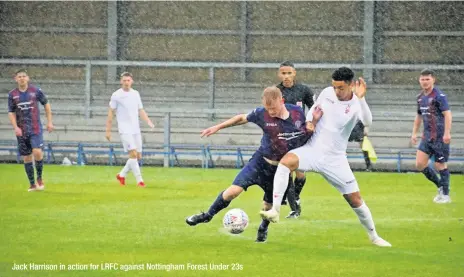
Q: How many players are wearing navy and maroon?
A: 3